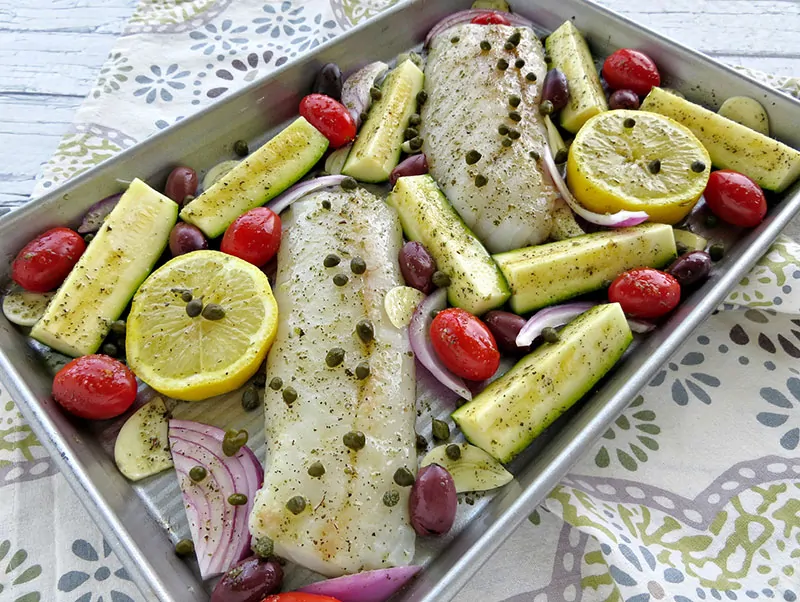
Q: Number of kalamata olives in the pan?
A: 11